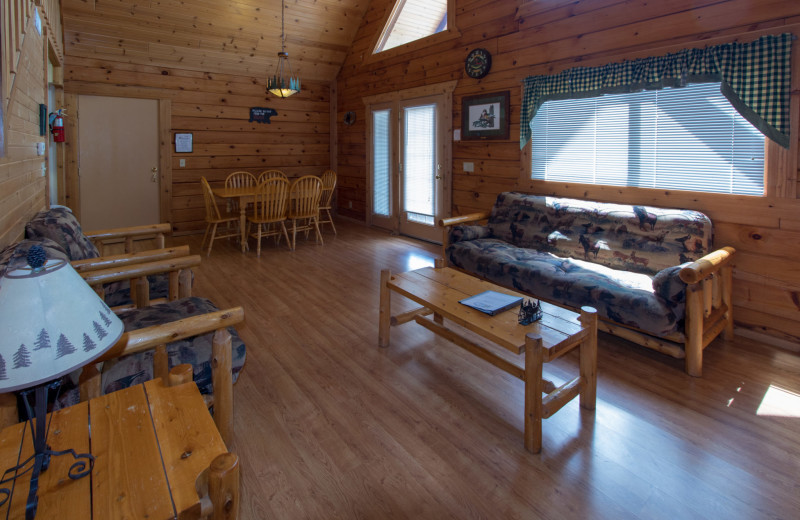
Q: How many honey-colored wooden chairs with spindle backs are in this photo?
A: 6